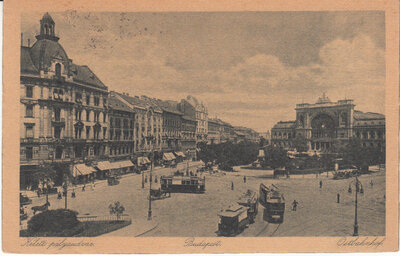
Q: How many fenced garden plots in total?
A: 1